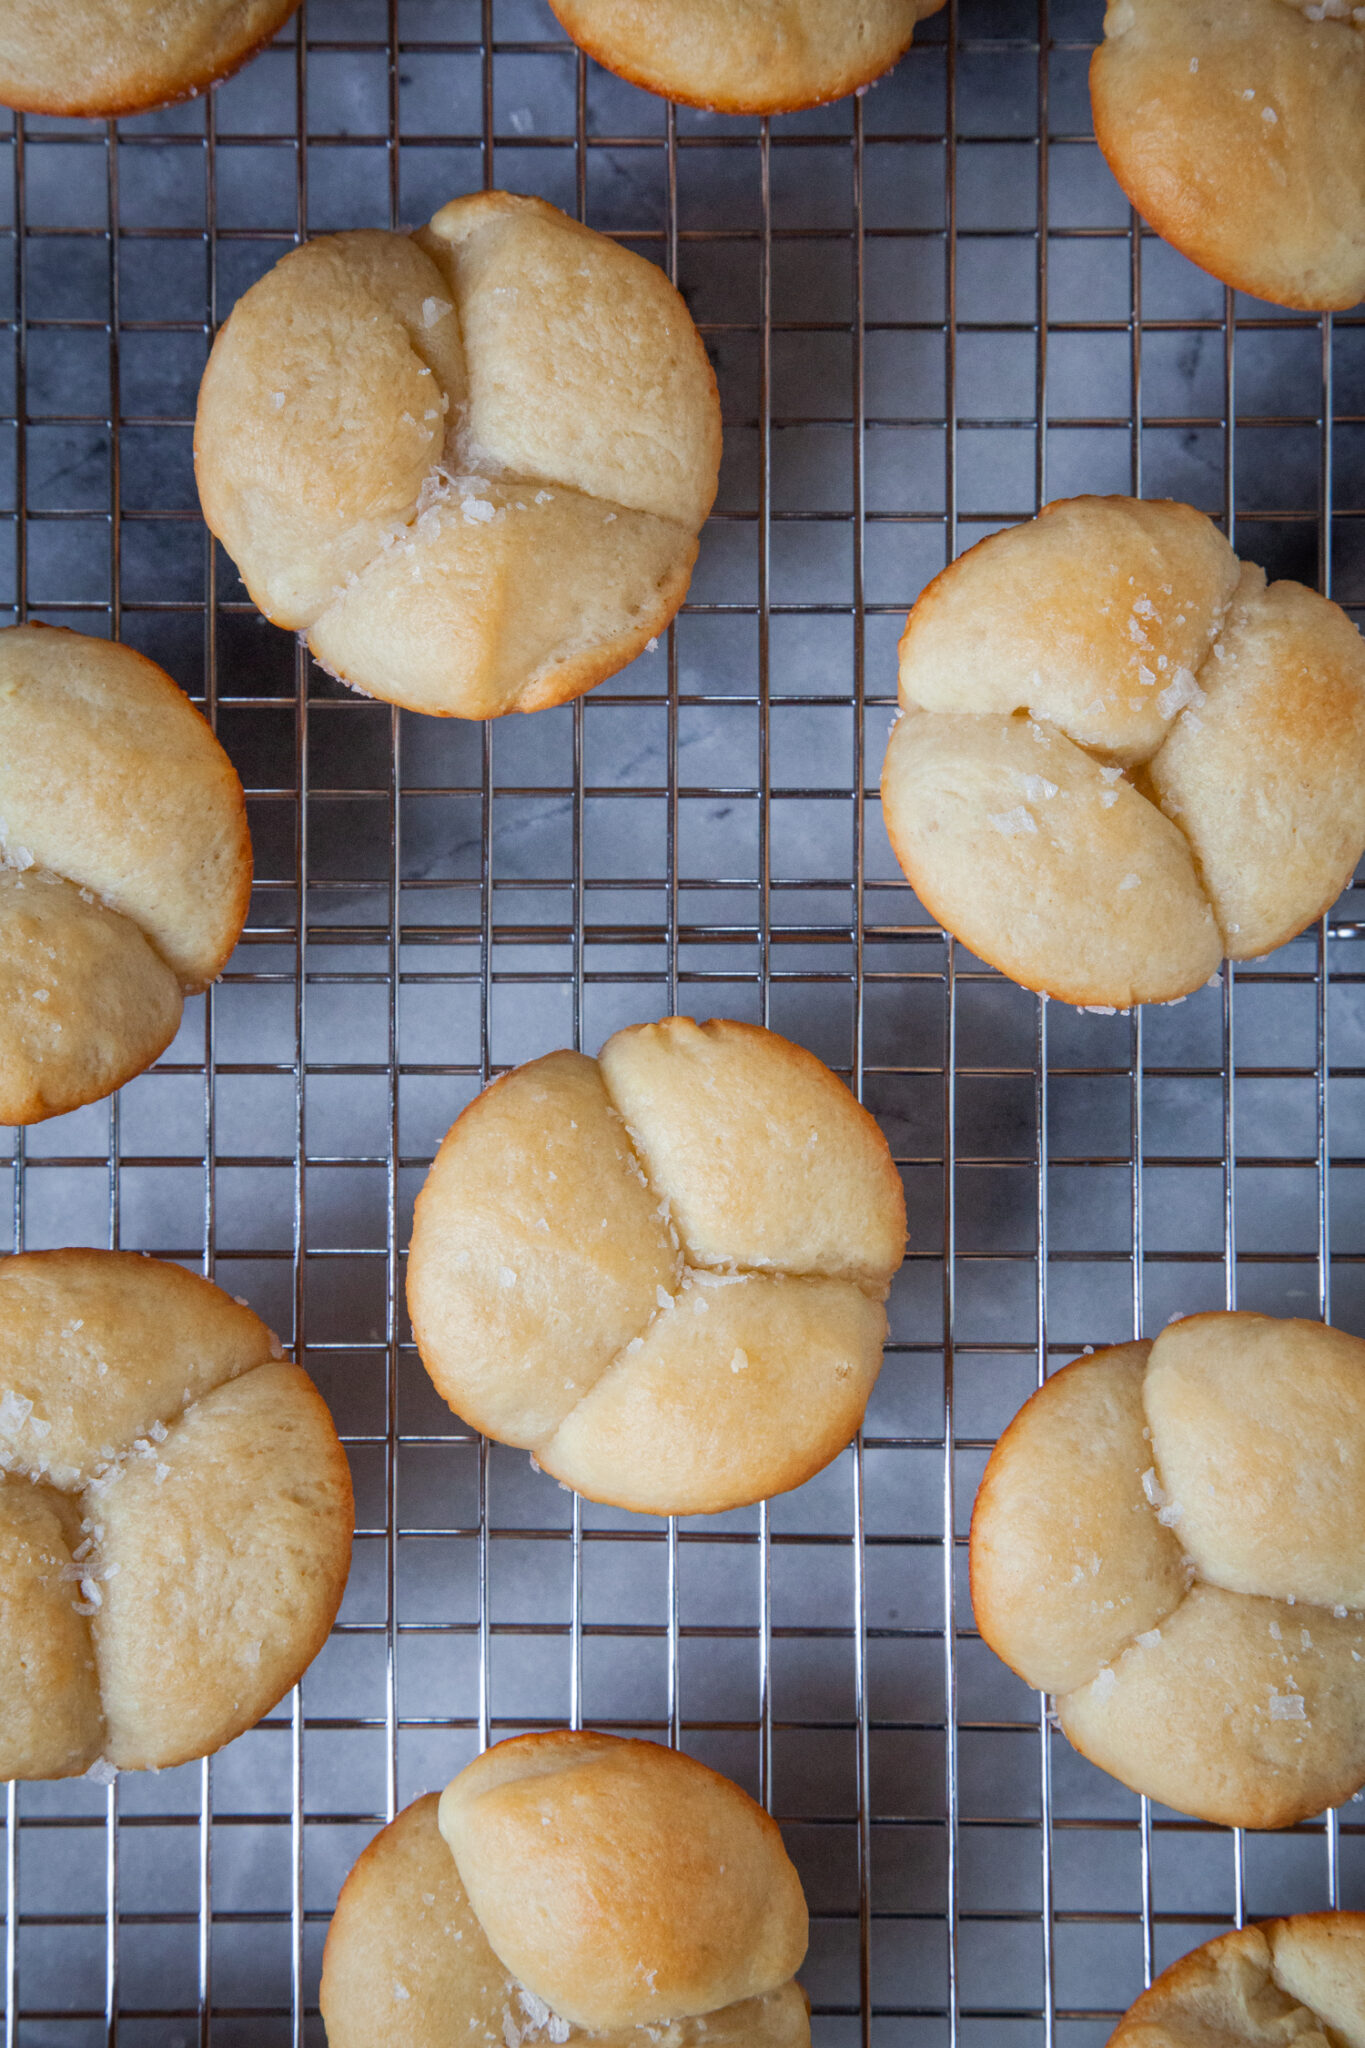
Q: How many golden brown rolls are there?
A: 11